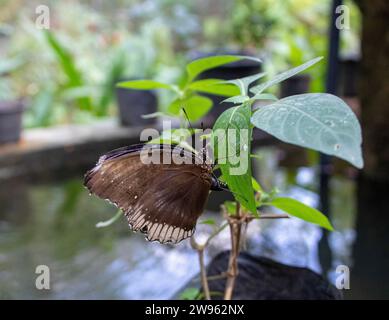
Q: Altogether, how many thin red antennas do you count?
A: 0